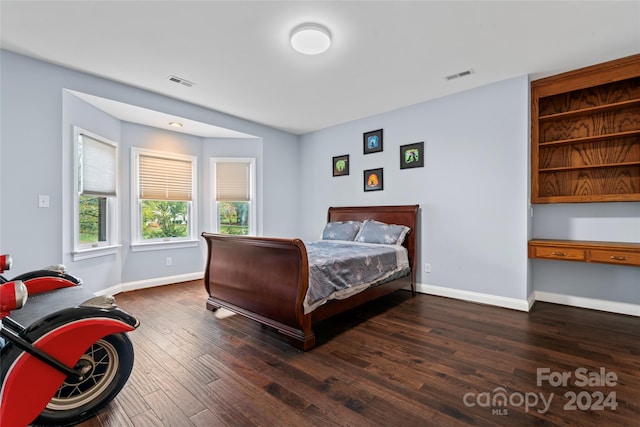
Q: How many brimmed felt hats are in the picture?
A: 0